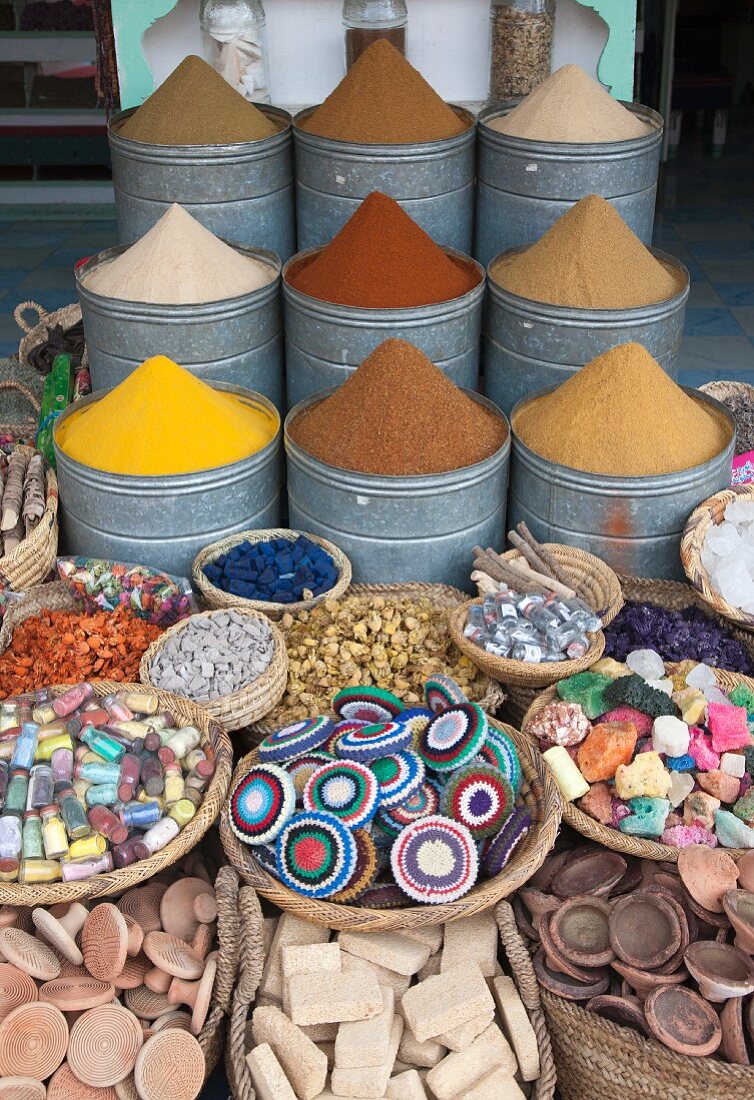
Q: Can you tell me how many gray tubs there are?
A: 9